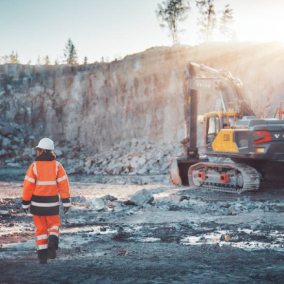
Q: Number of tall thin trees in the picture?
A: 3